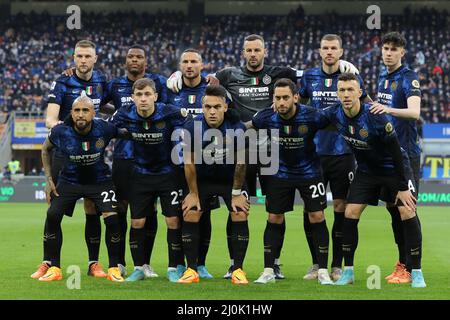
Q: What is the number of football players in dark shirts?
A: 11